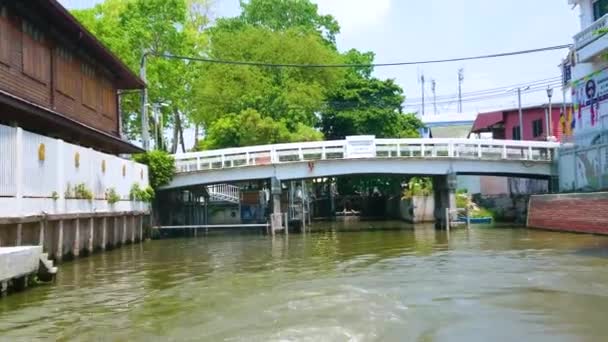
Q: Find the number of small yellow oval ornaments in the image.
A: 5